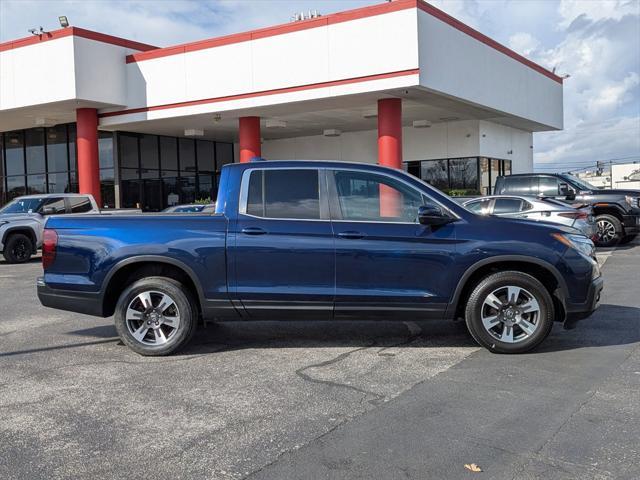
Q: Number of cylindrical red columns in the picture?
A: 3